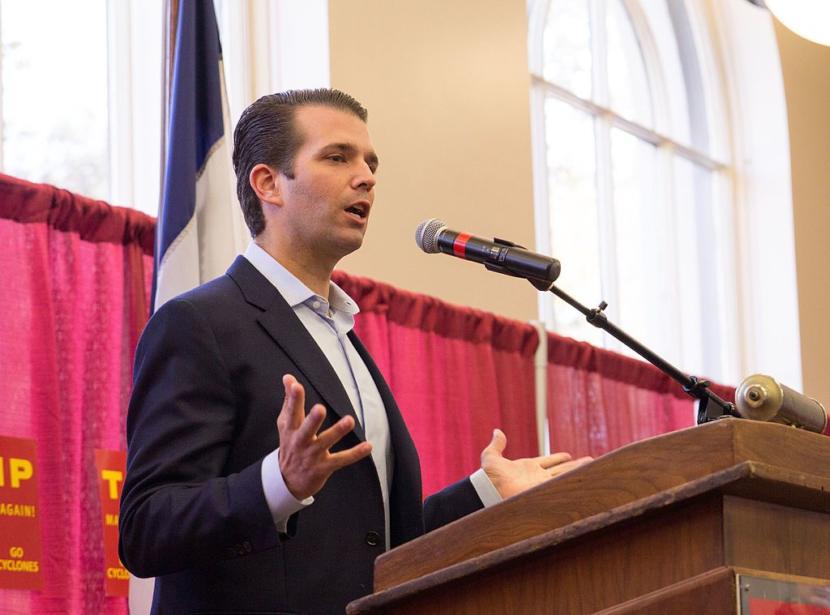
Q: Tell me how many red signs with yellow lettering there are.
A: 2